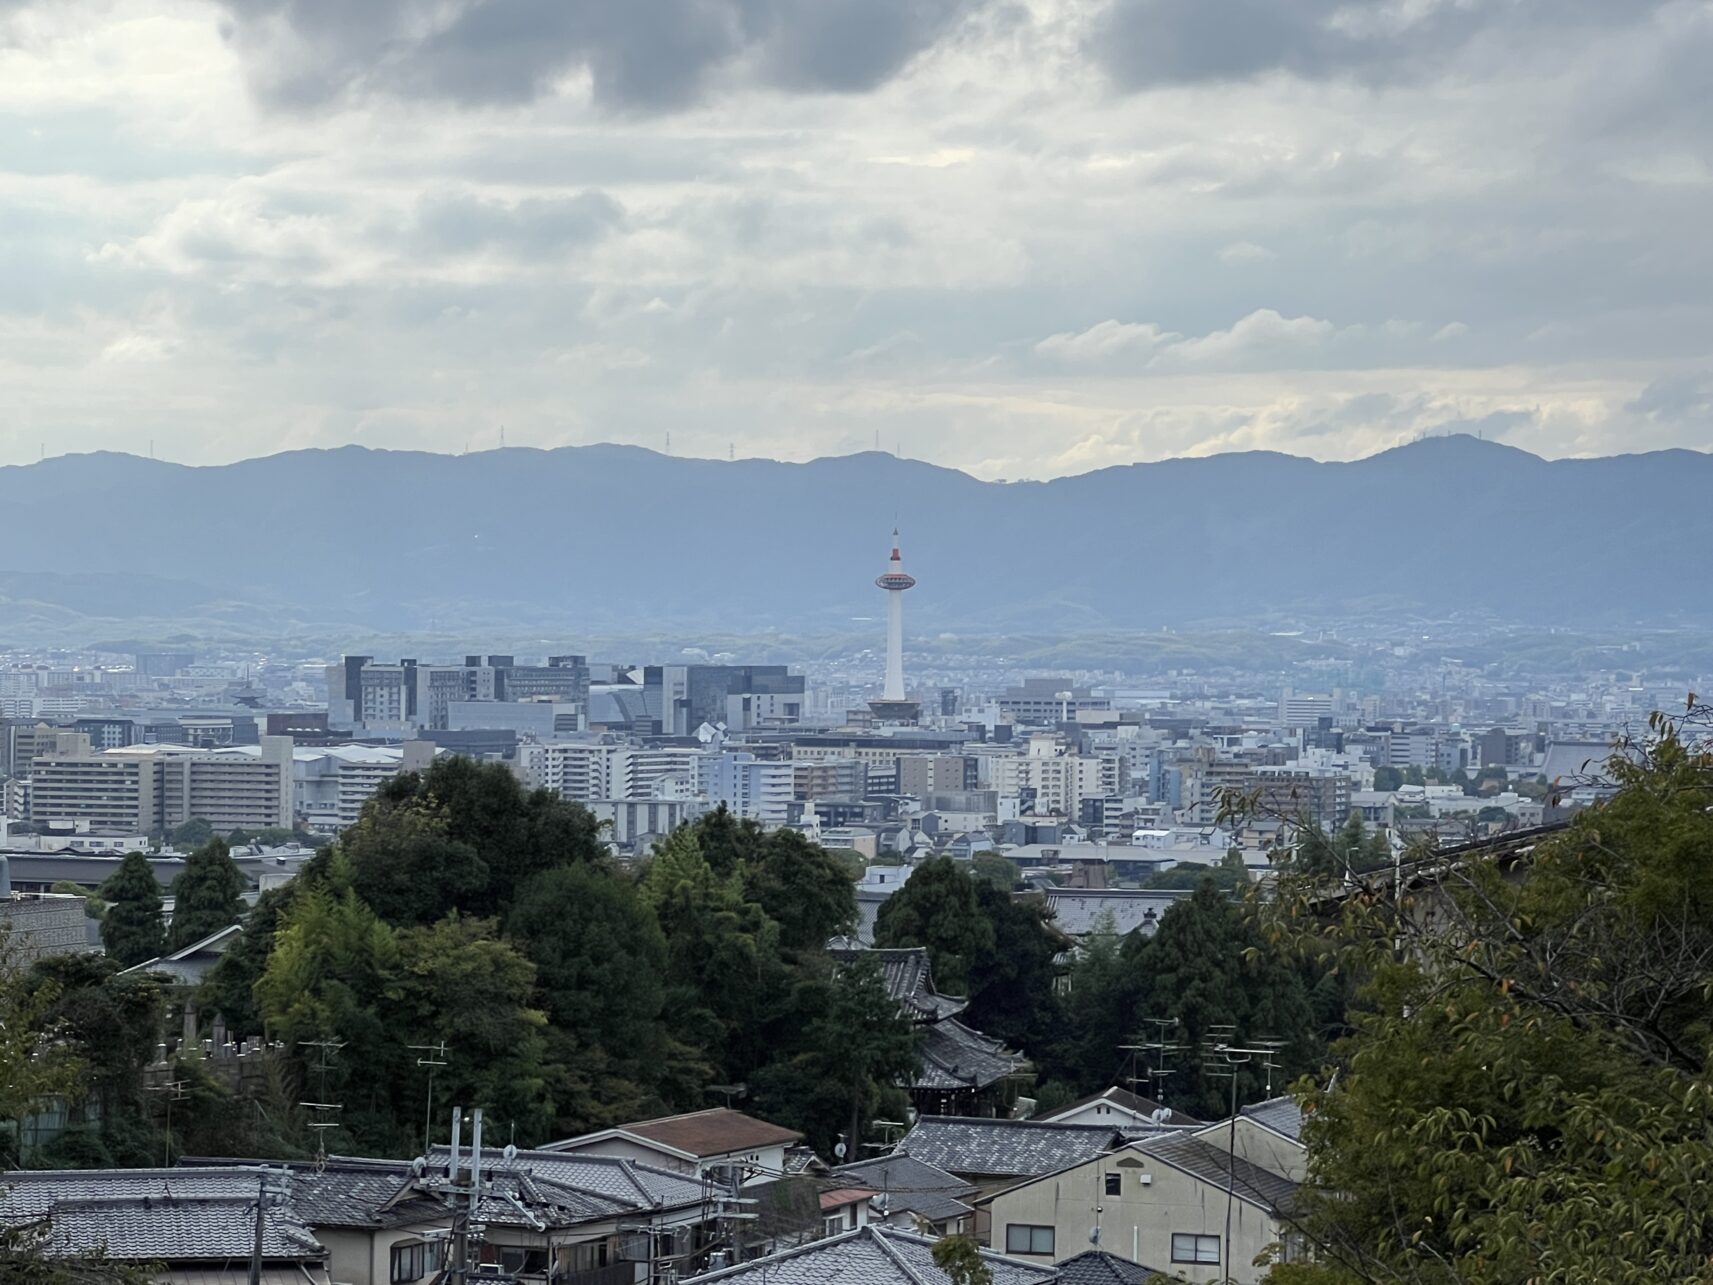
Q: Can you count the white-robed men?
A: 0